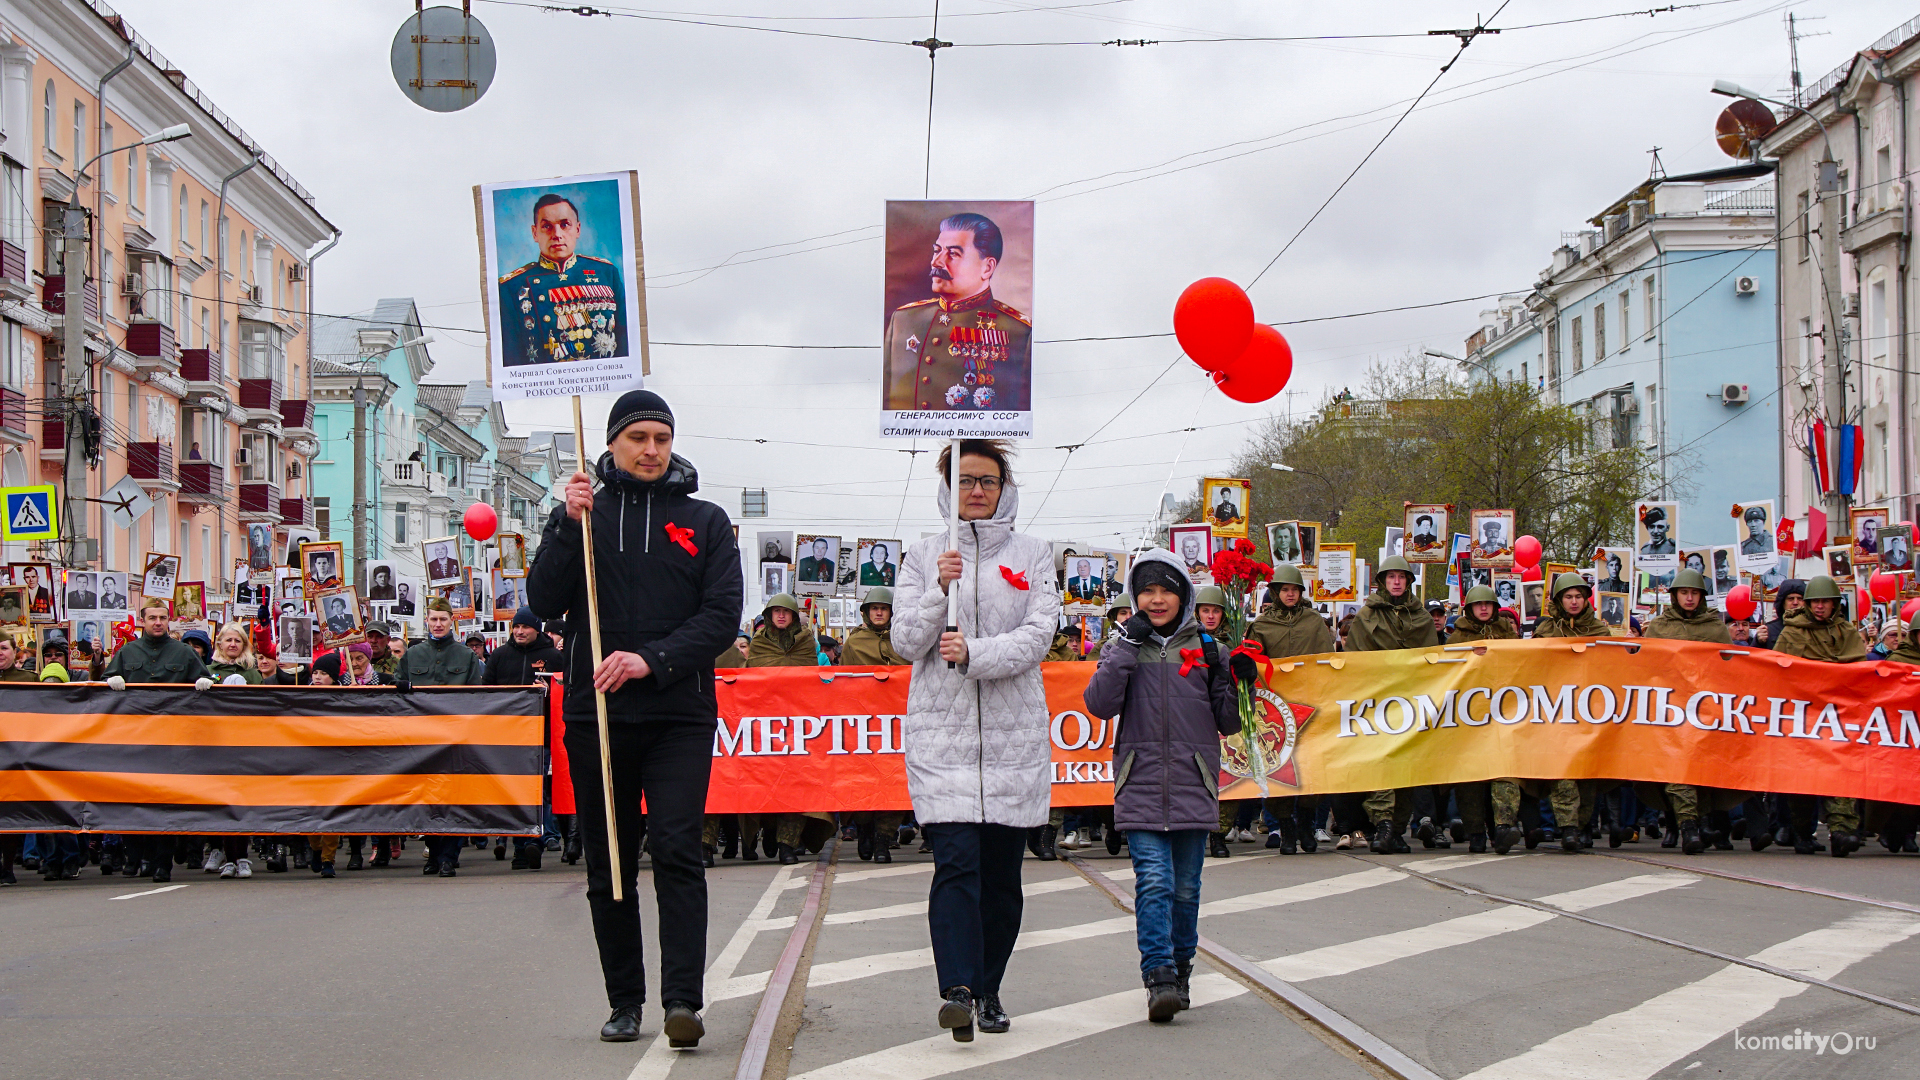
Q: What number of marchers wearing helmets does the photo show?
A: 11